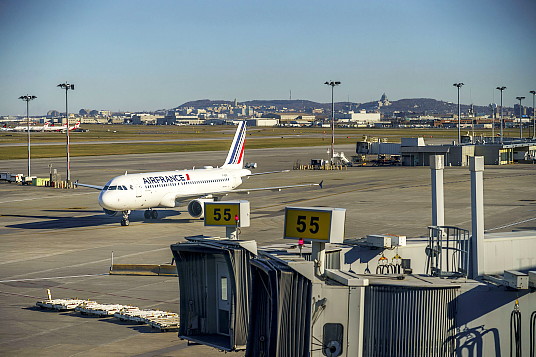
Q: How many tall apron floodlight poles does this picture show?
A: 7